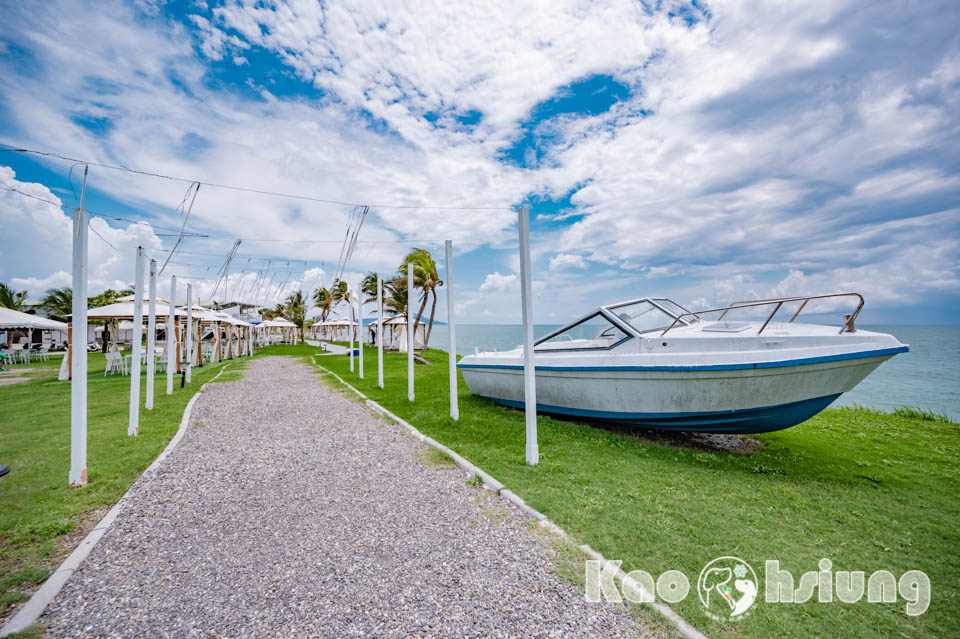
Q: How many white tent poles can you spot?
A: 11